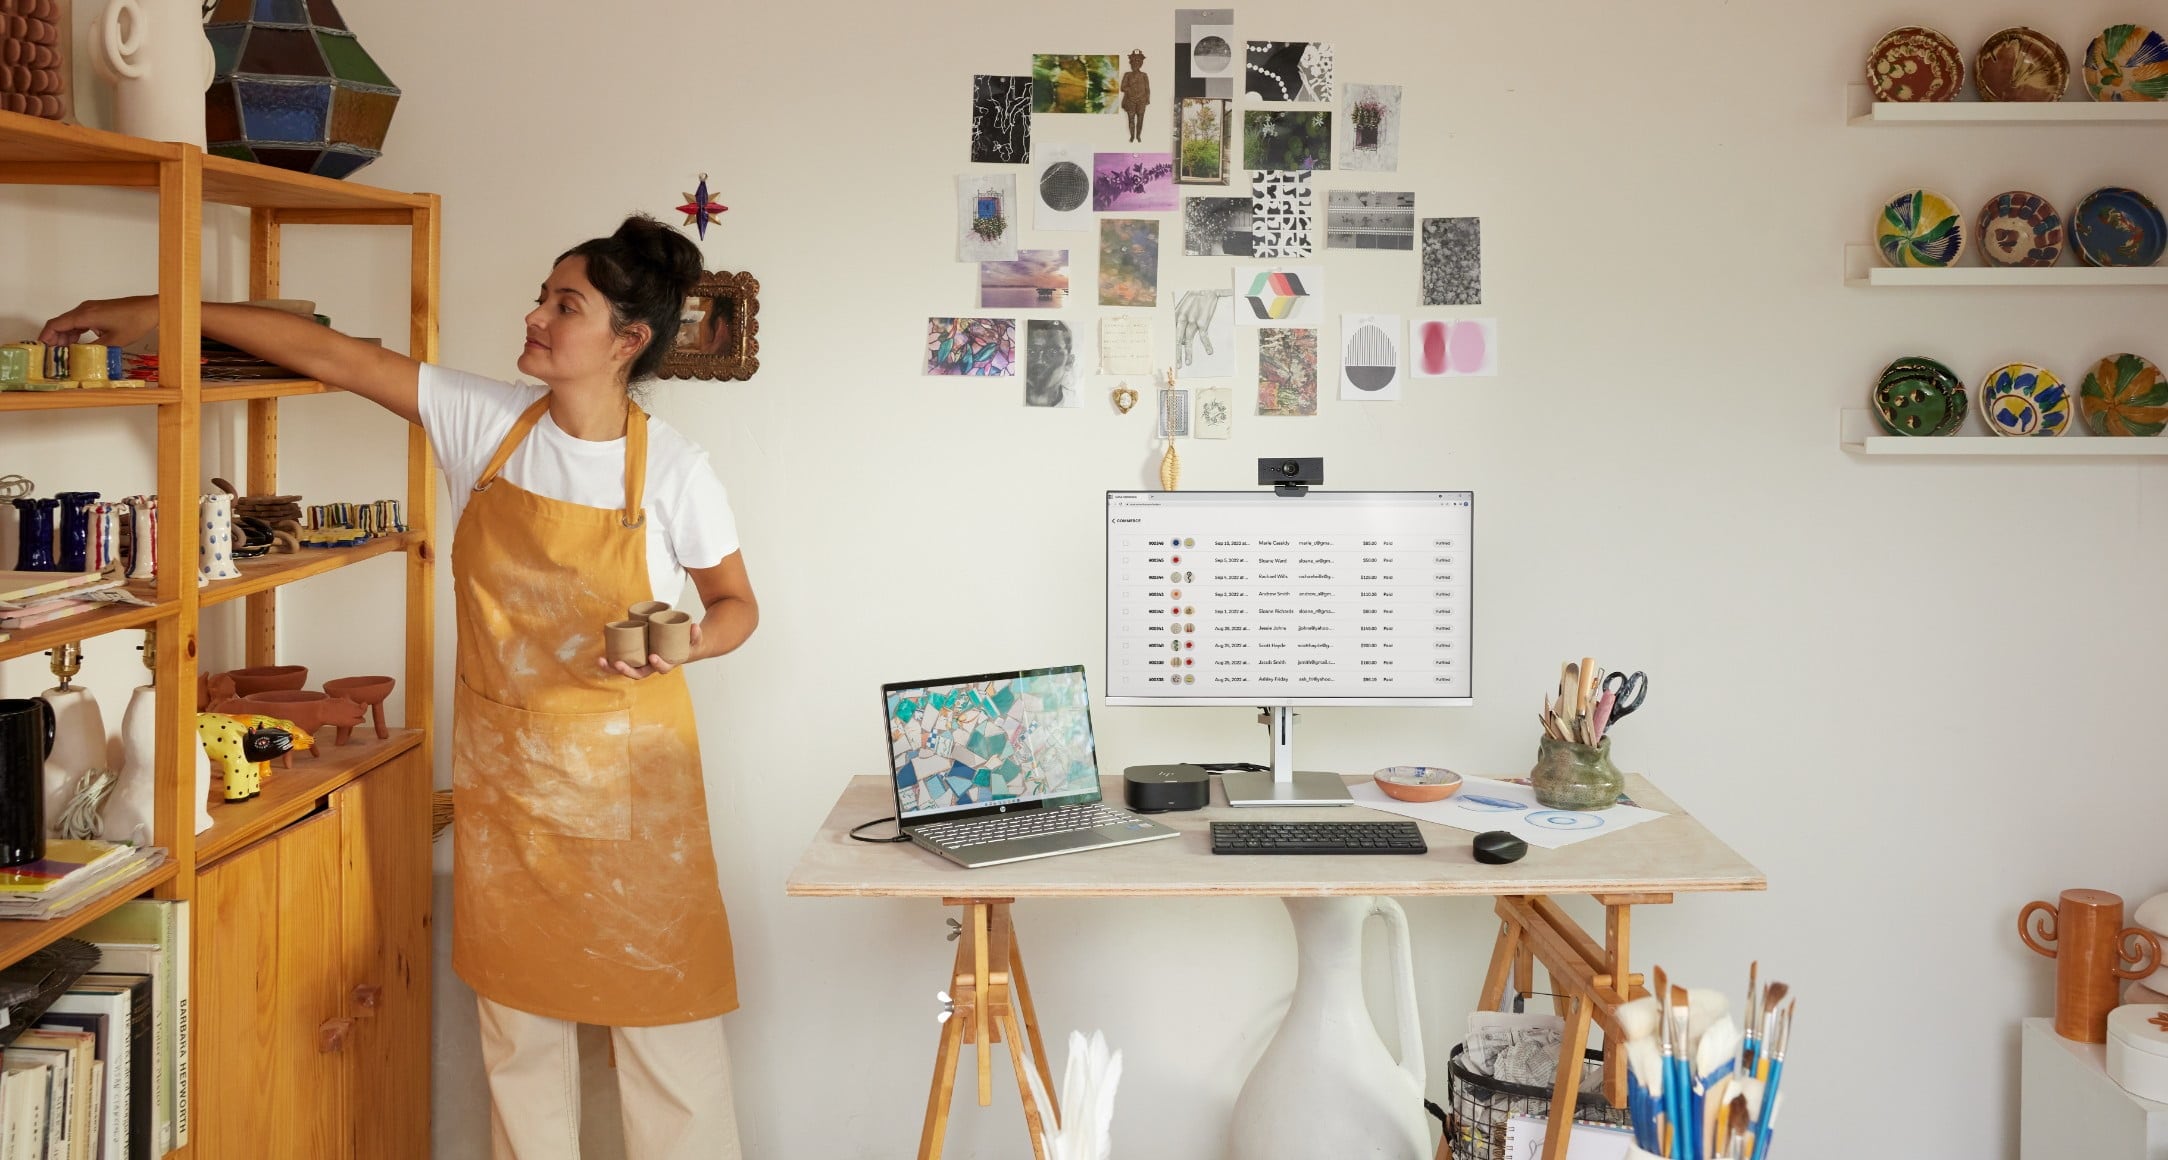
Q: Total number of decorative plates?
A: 9